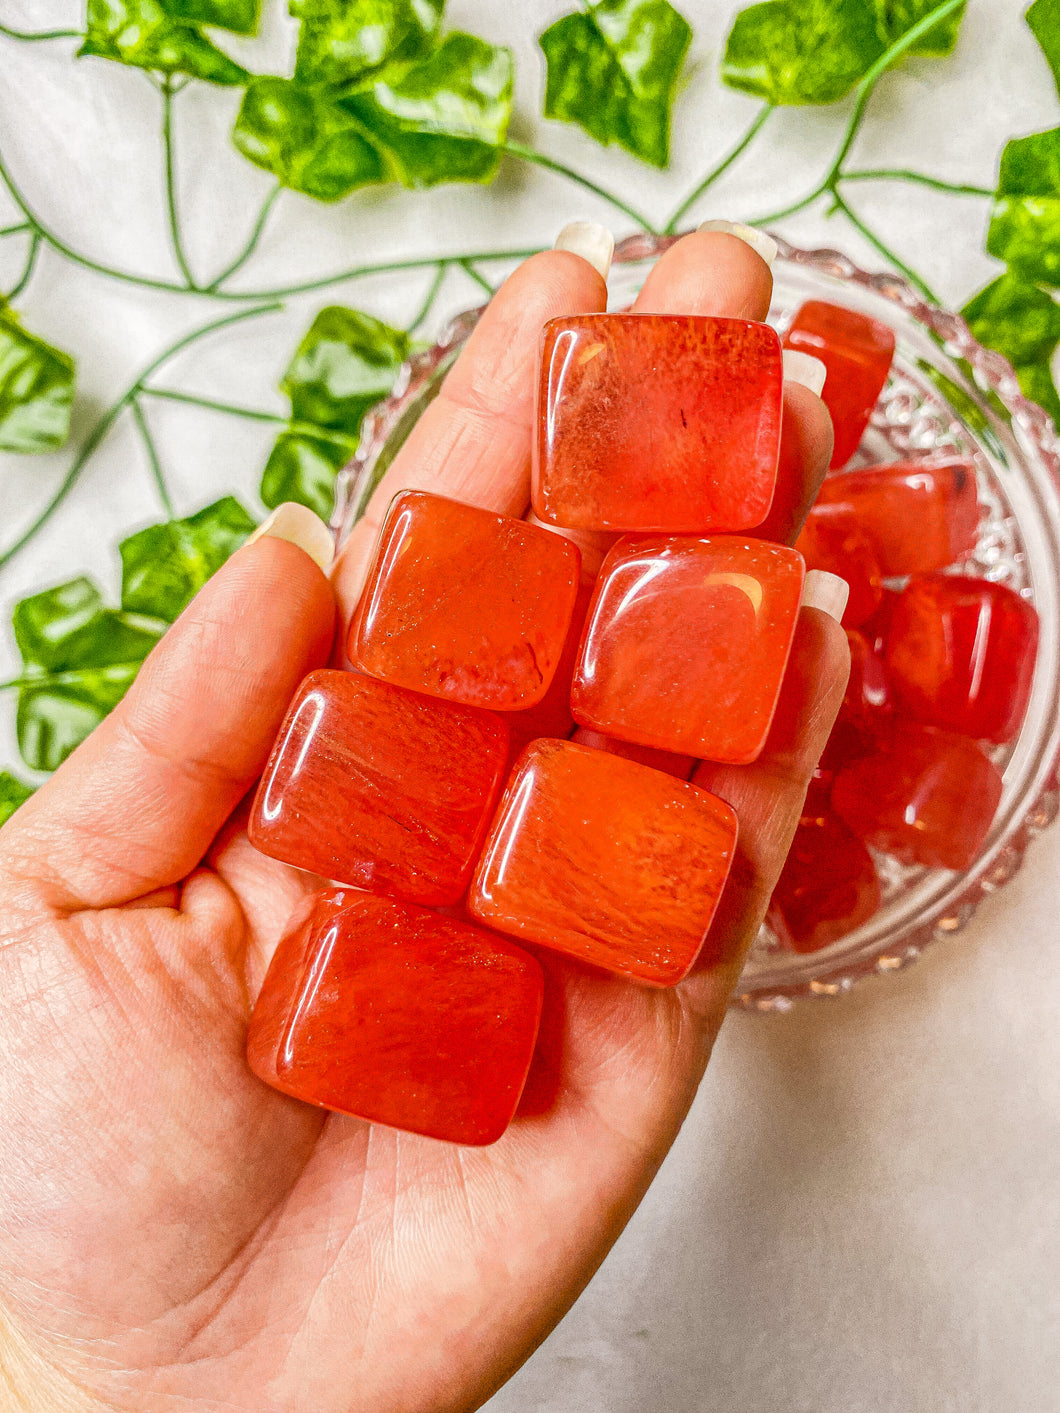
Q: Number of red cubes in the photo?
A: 13